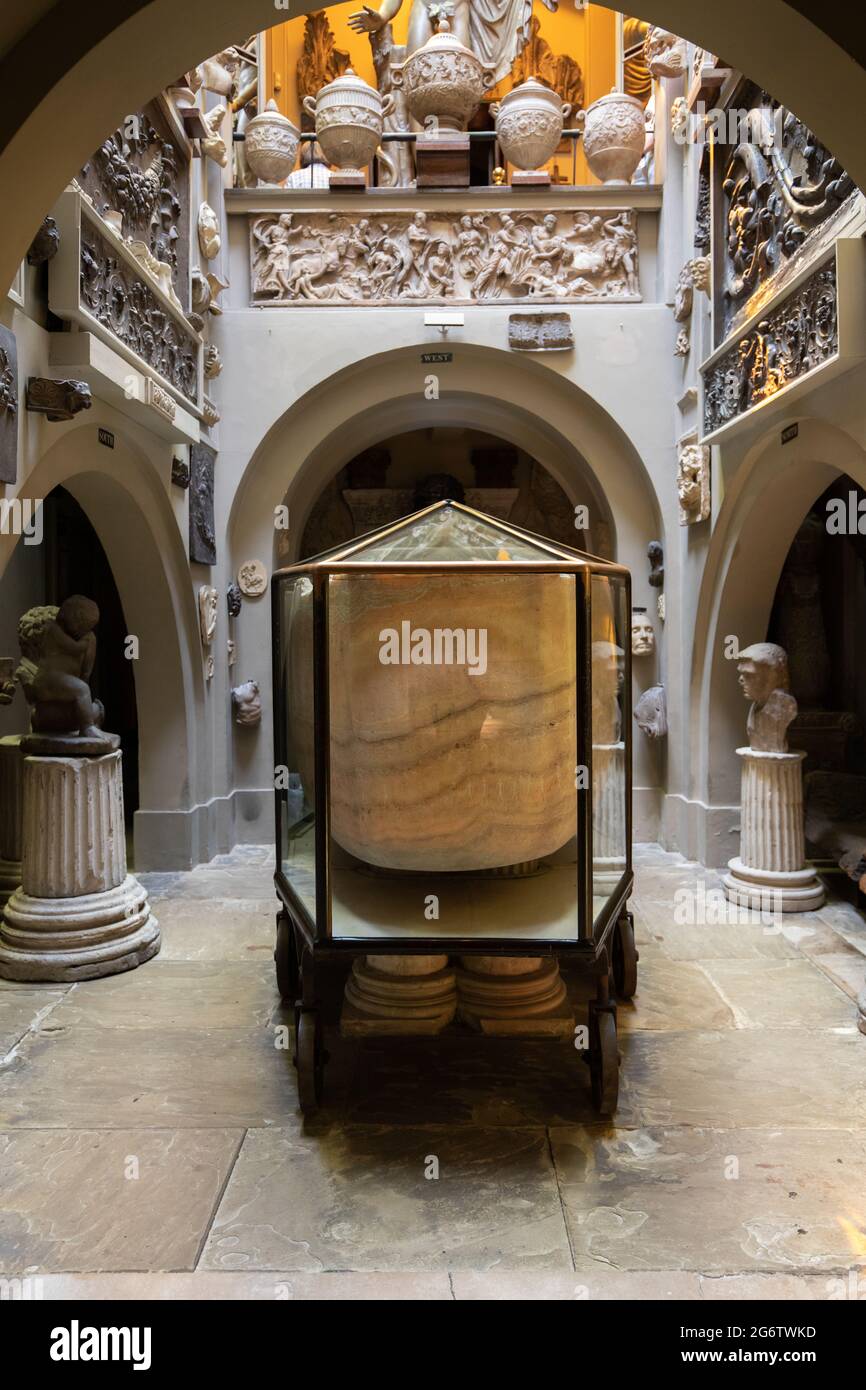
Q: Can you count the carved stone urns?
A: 5